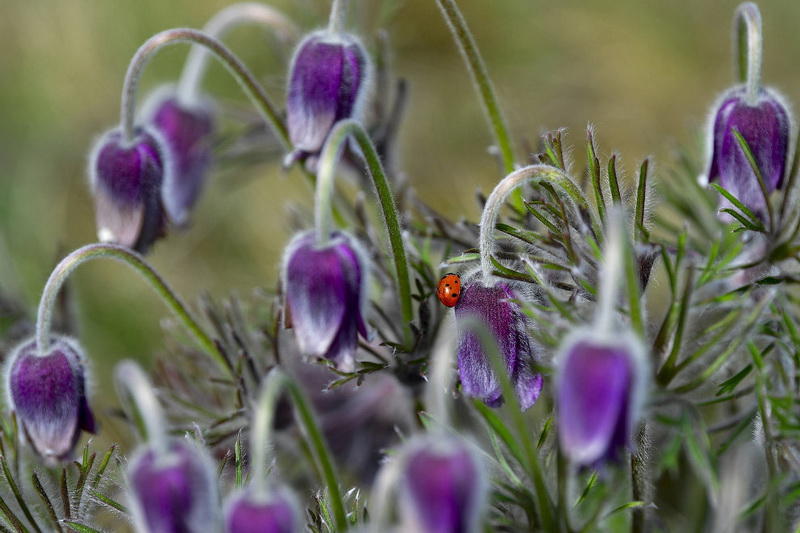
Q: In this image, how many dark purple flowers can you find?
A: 11